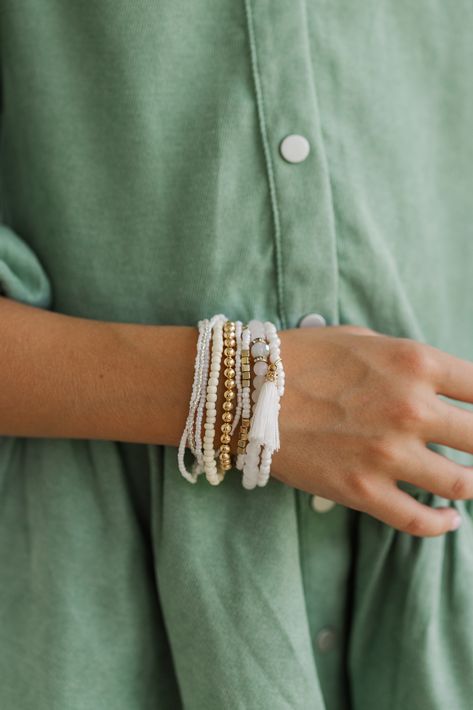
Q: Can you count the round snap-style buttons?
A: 4